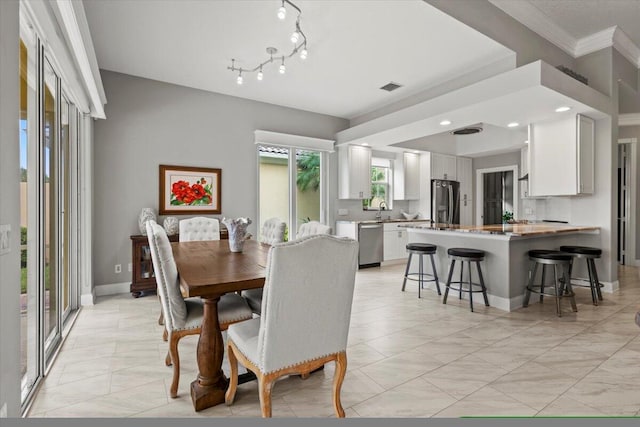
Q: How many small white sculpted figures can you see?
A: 2